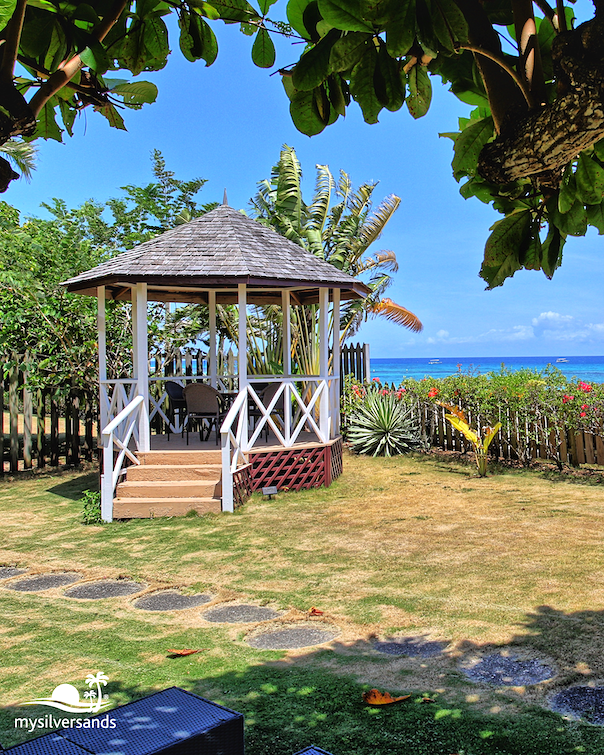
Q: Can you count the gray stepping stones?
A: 9